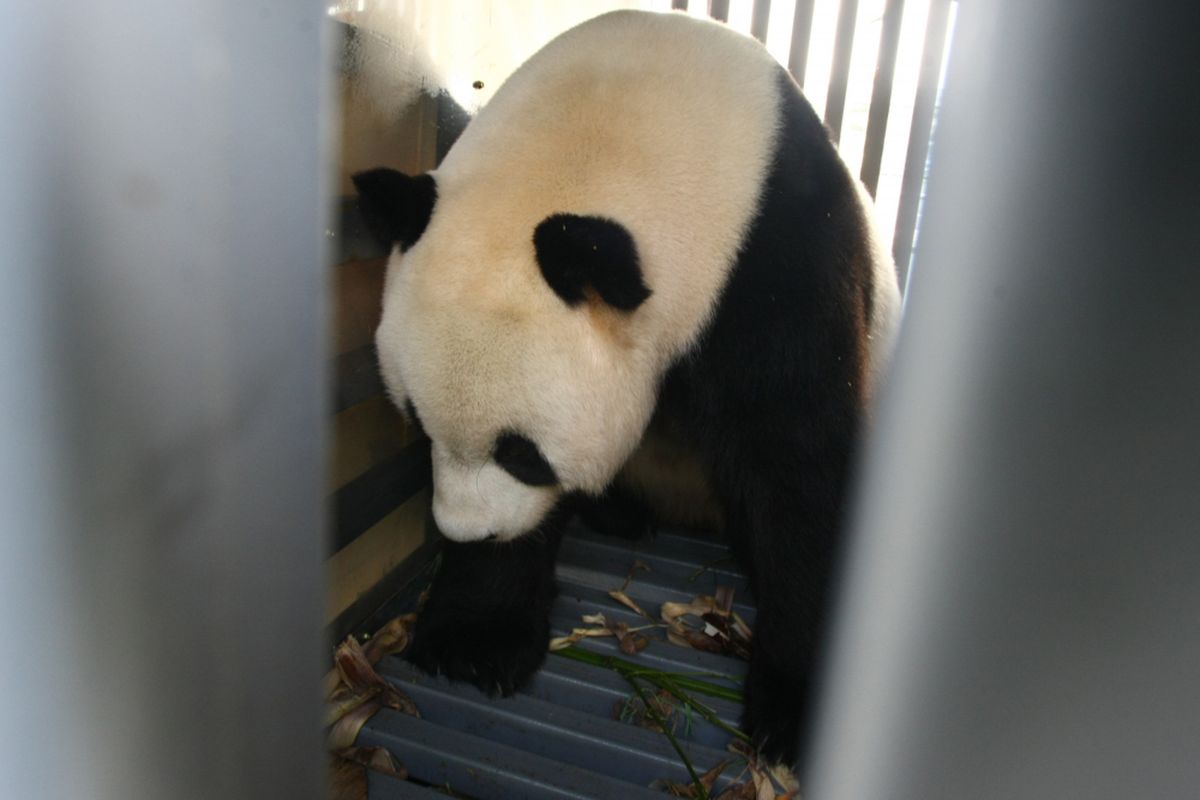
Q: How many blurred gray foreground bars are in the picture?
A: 2